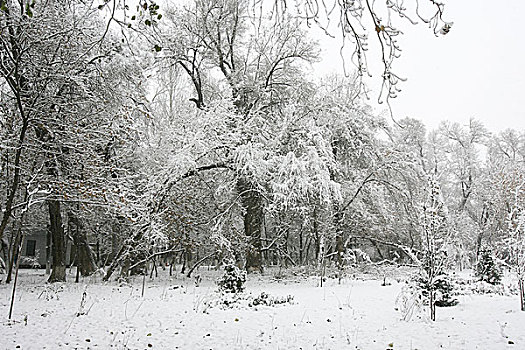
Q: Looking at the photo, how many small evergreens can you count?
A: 3